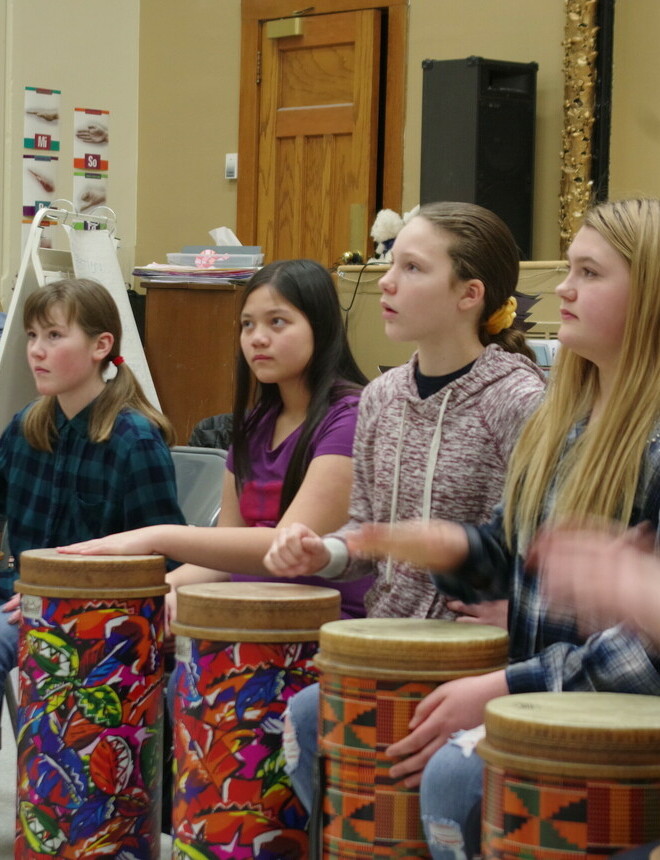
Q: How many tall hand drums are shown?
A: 4